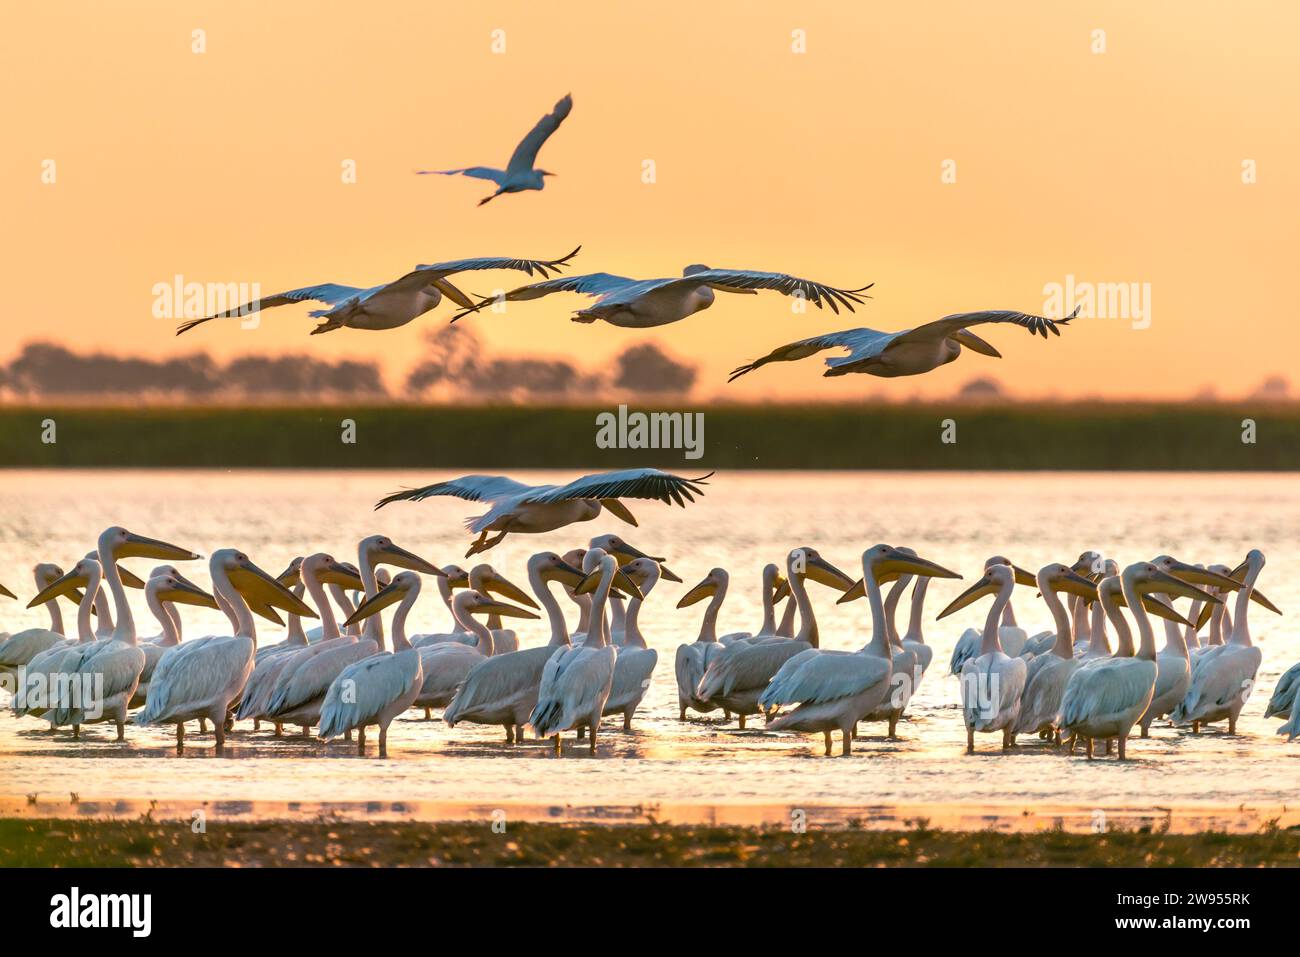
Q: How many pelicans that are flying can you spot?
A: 4